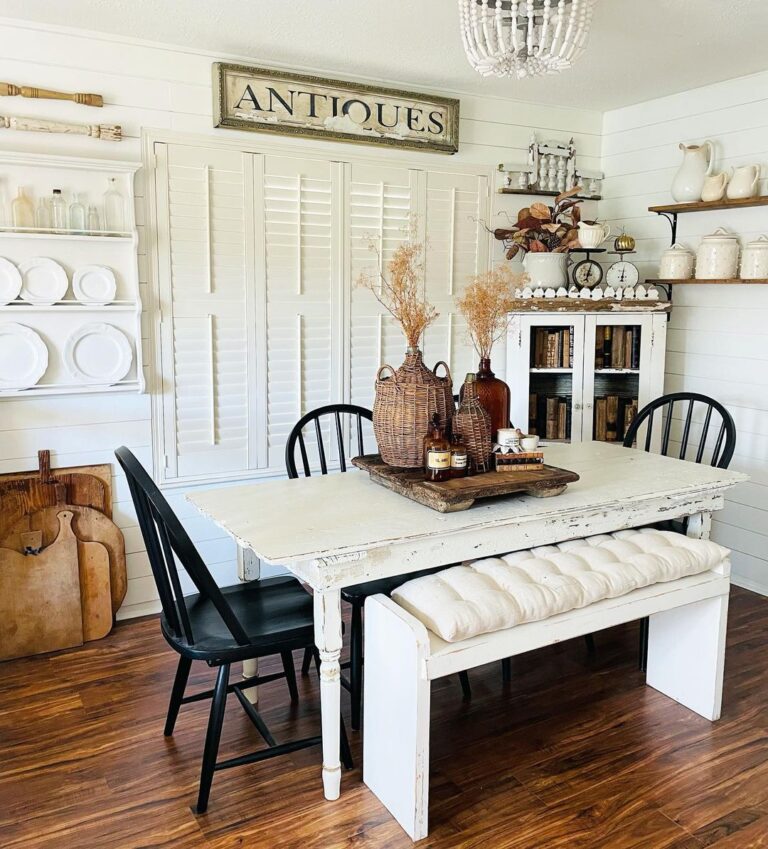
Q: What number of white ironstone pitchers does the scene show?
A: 4